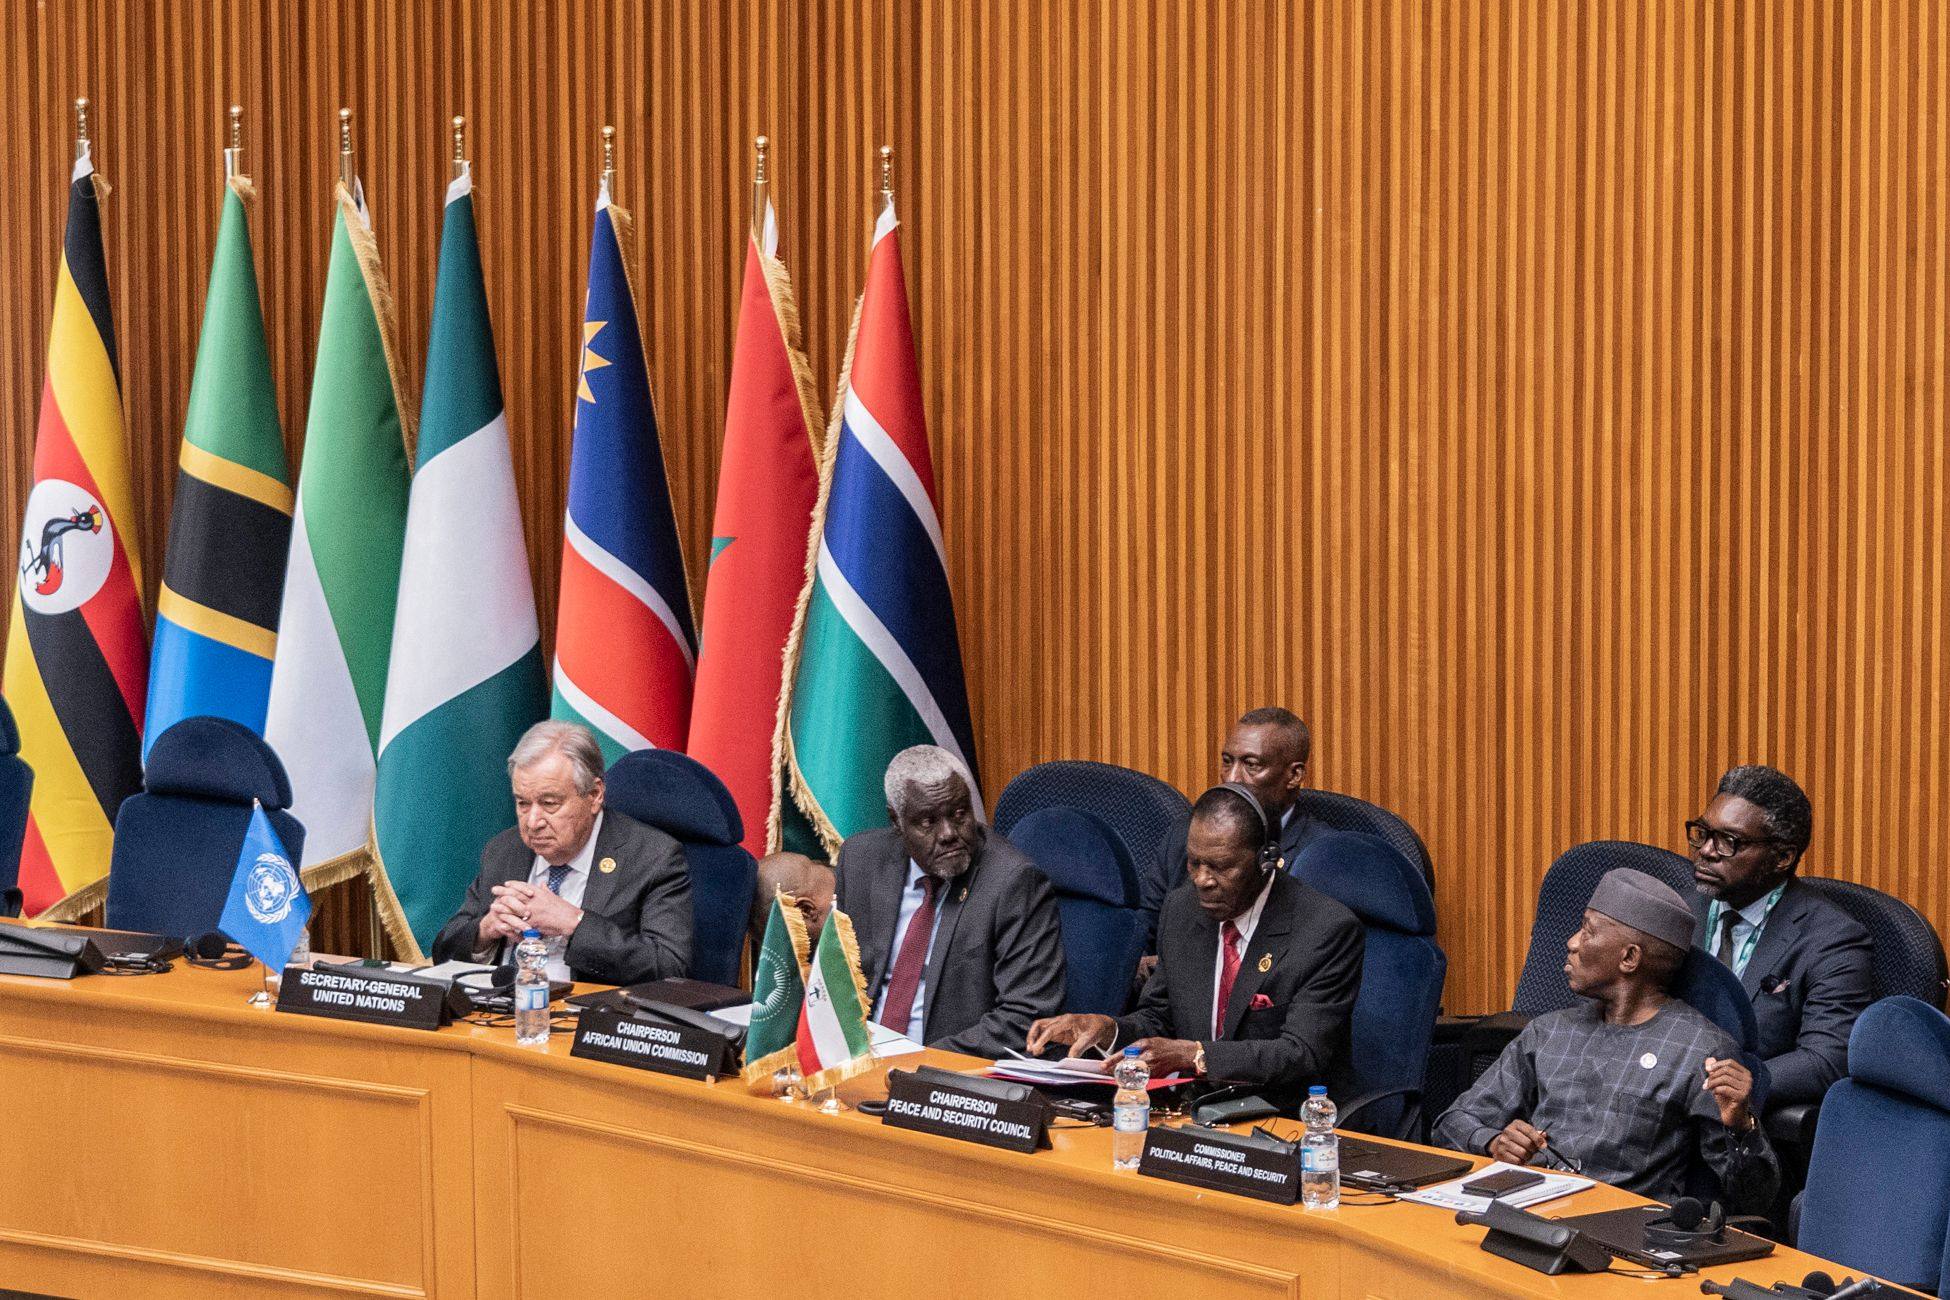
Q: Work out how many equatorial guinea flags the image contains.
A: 1